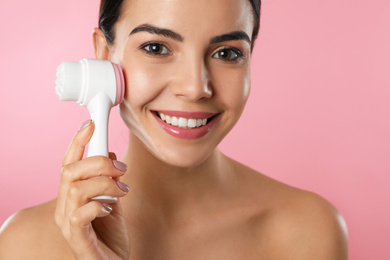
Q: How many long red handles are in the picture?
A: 0